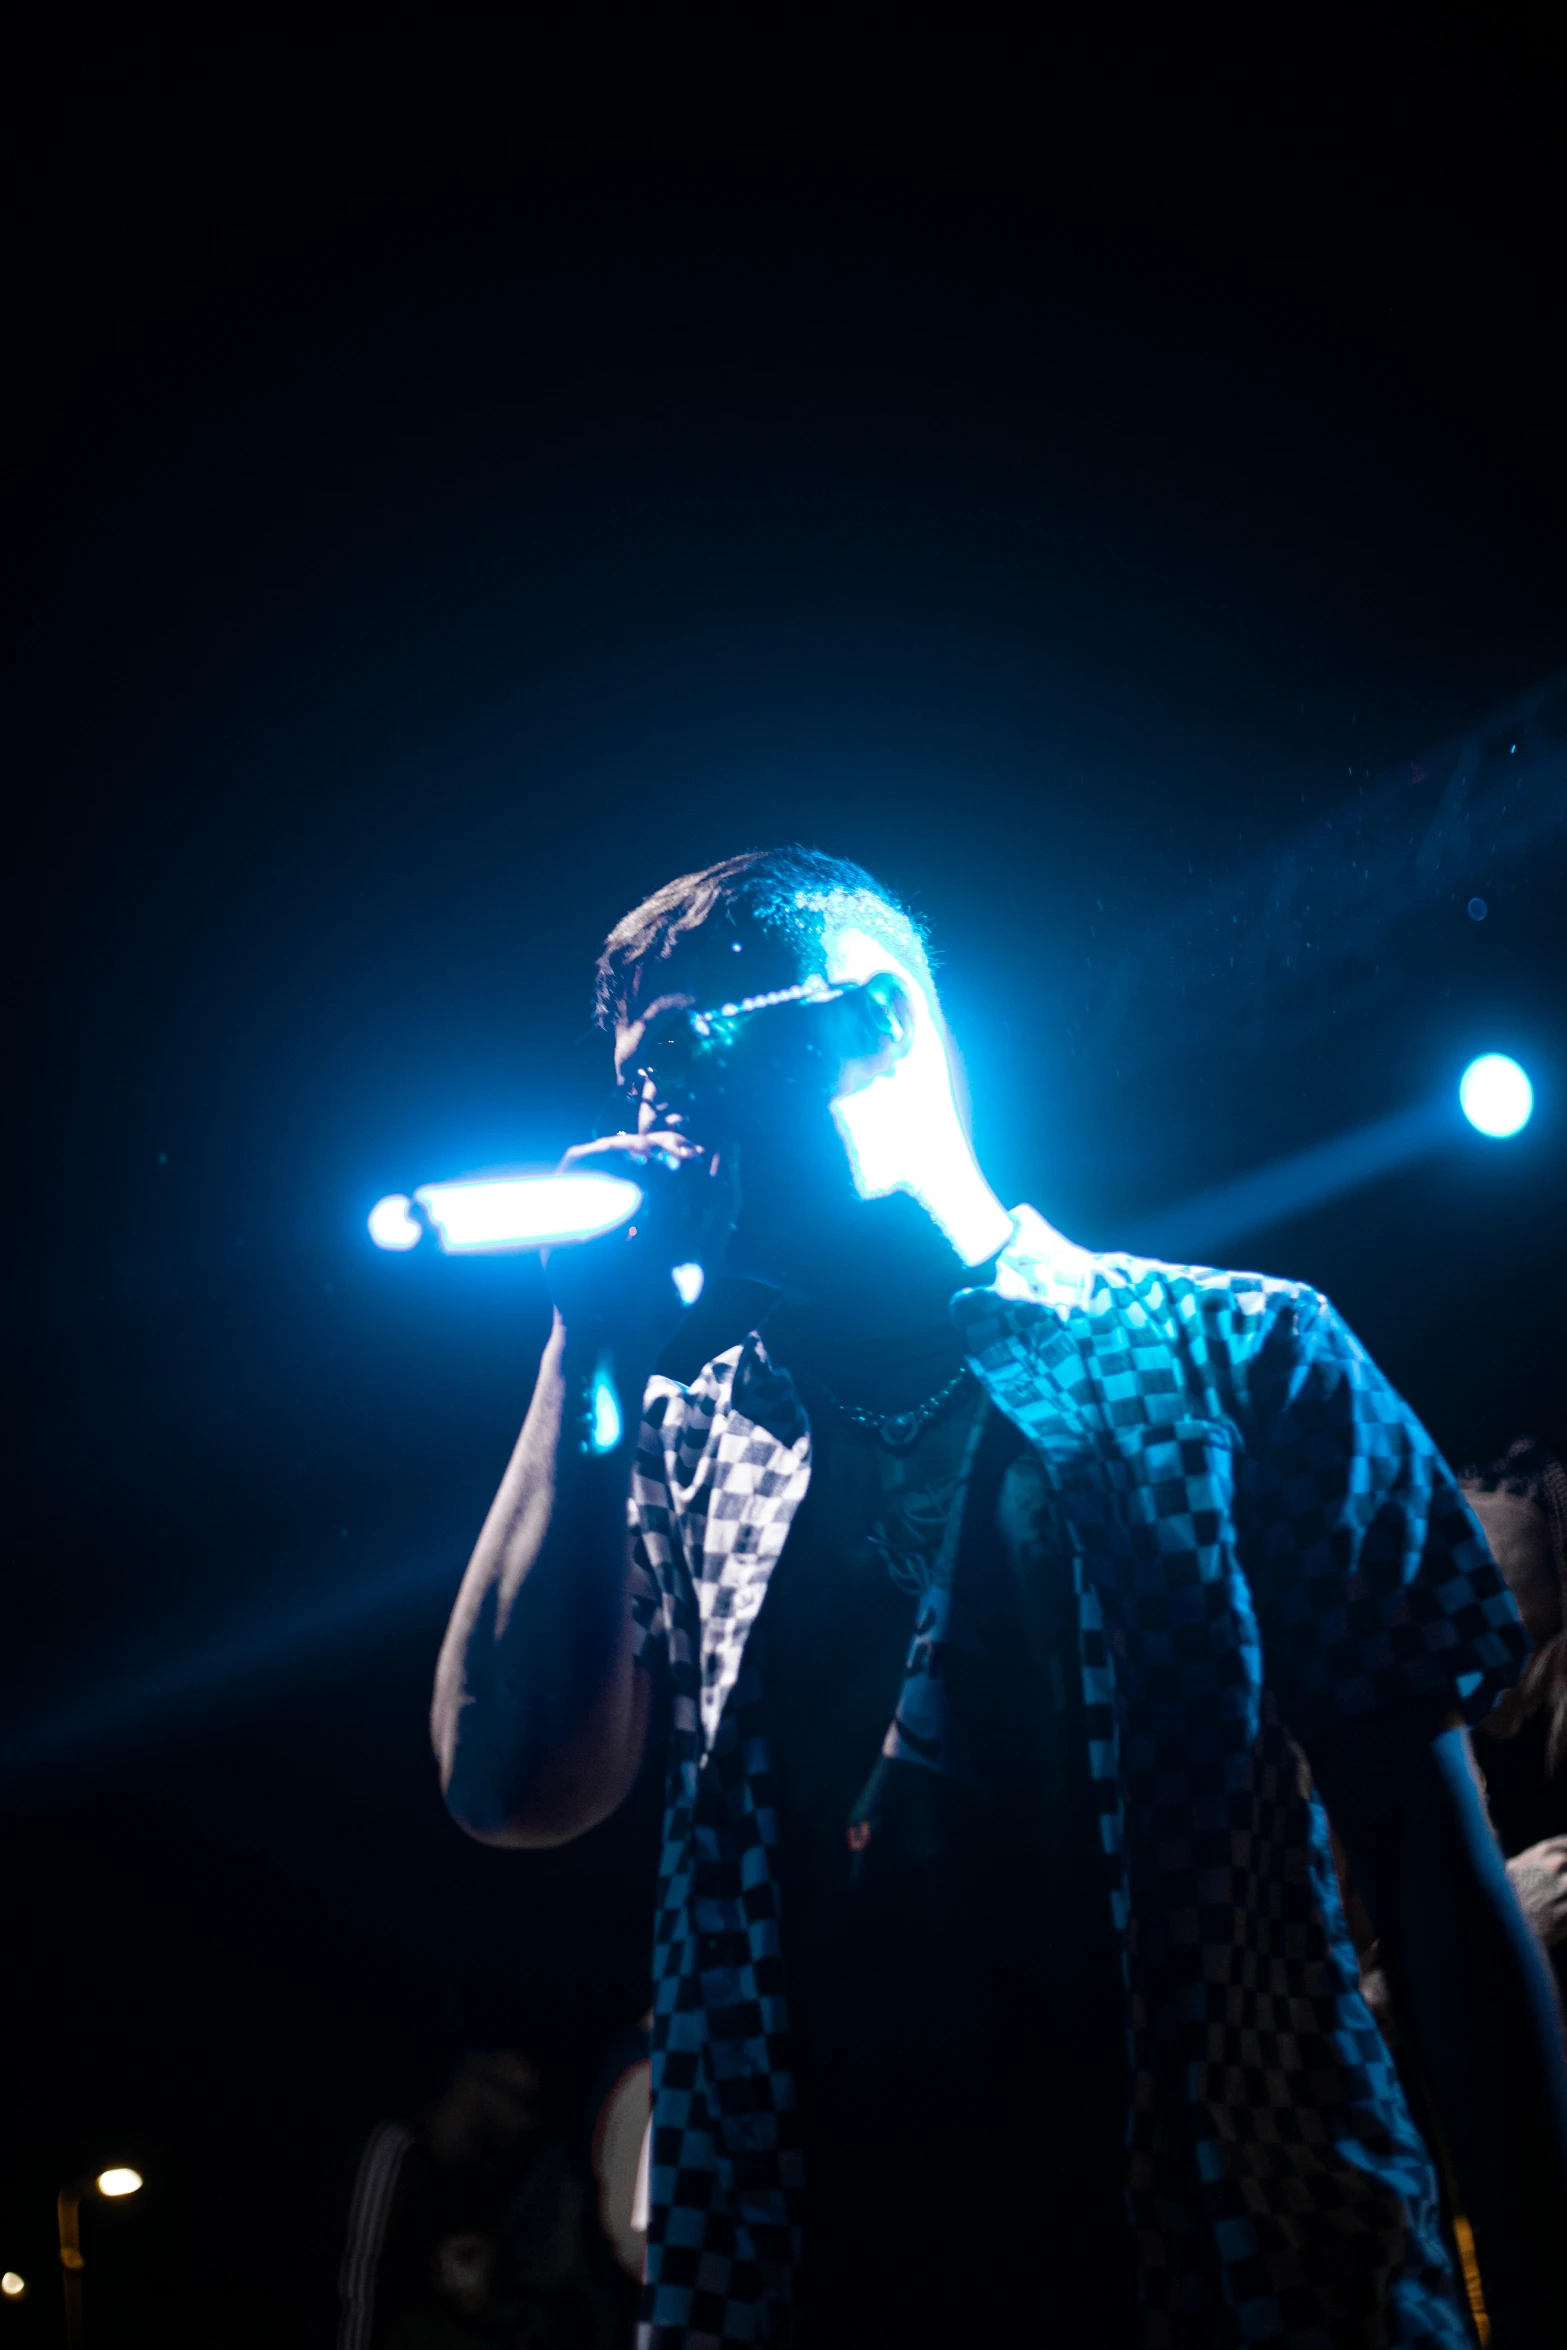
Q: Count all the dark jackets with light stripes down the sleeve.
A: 1